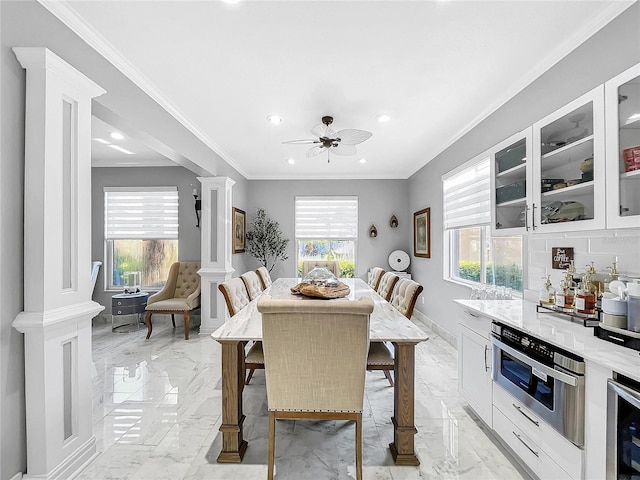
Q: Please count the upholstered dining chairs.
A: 8